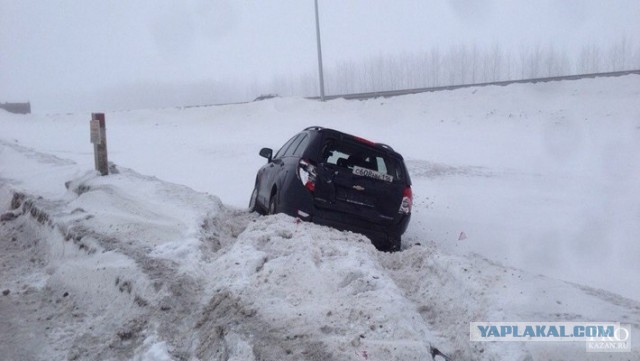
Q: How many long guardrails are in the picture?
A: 1